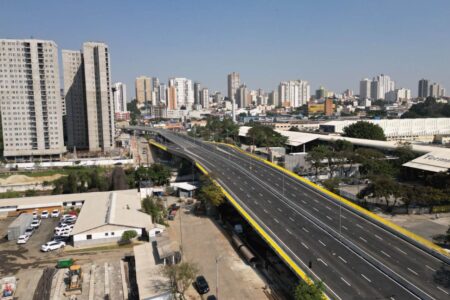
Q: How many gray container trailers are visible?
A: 1